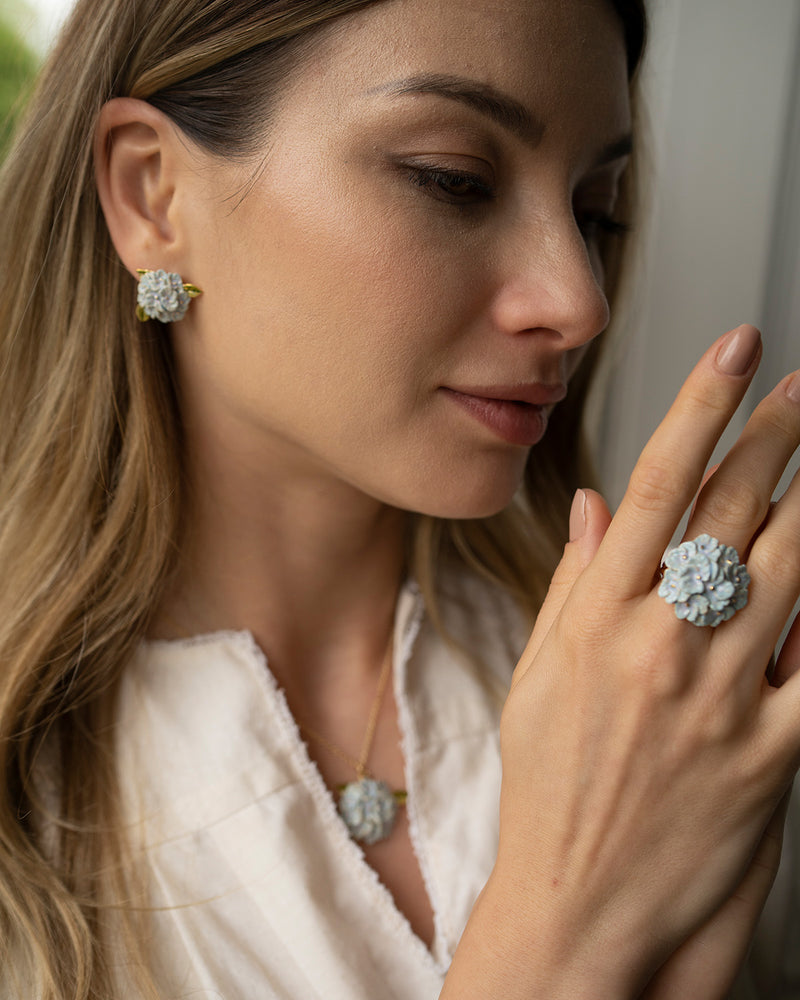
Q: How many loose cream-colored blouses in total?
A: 1